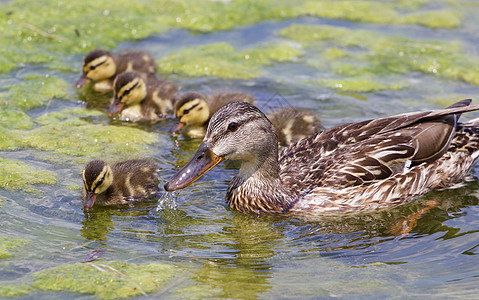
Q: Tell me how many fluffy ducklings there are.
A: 5